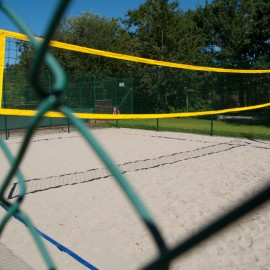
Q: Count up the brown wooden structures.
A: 1